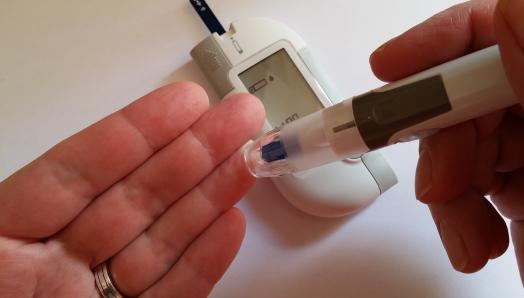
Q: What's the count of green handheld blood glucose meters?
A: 0